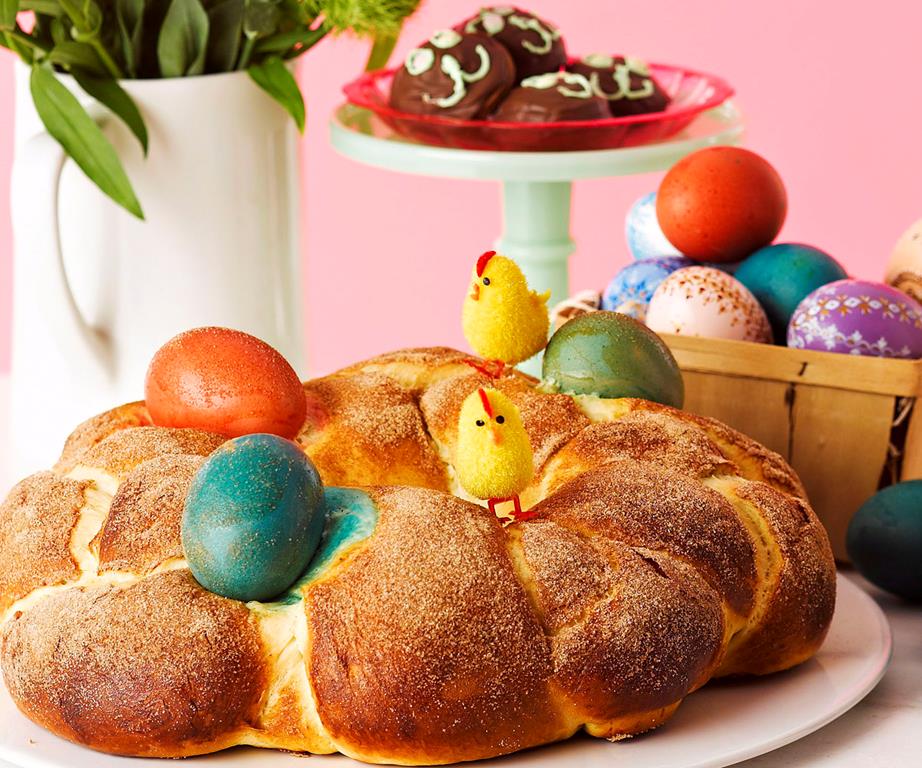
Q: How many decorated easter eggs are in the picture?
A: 11